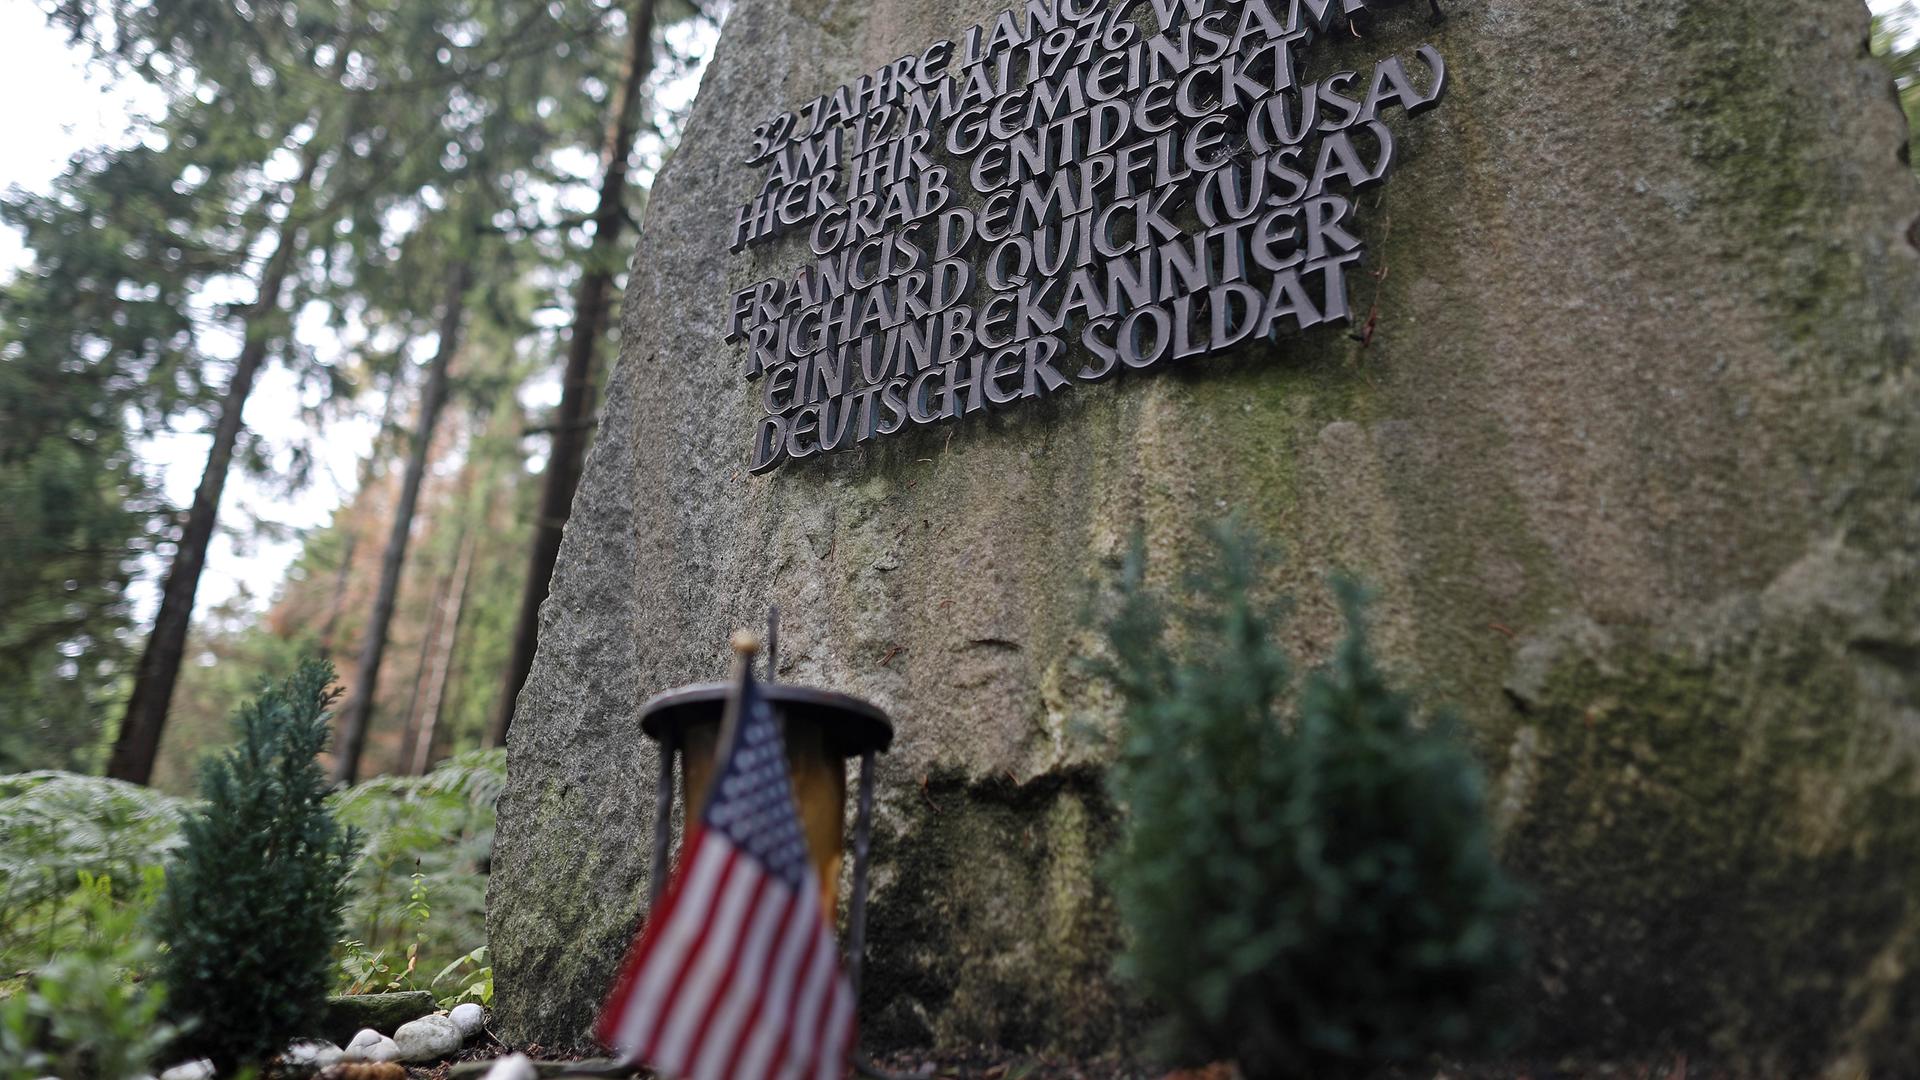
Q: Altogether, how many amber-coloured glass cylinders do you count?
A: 1